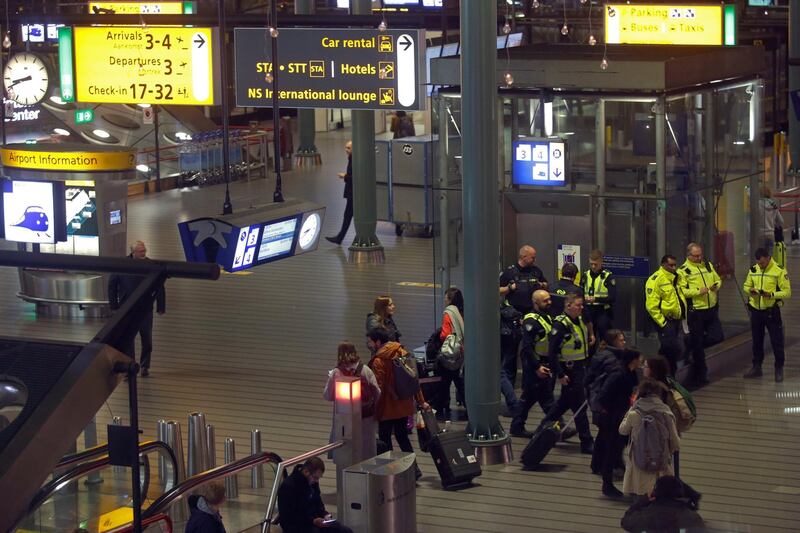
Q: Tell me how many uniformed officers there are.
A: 8